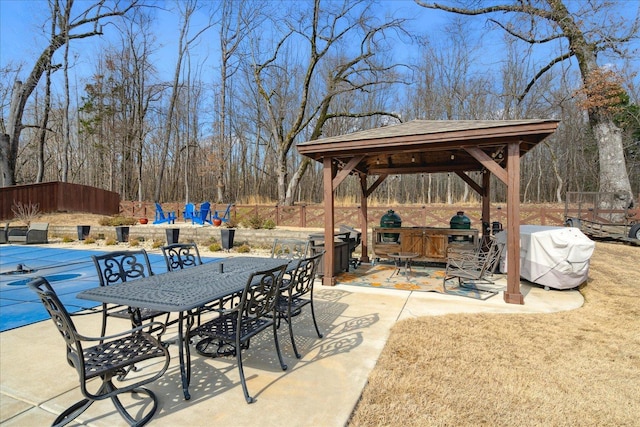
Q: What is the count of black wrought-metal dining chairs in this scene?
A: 6